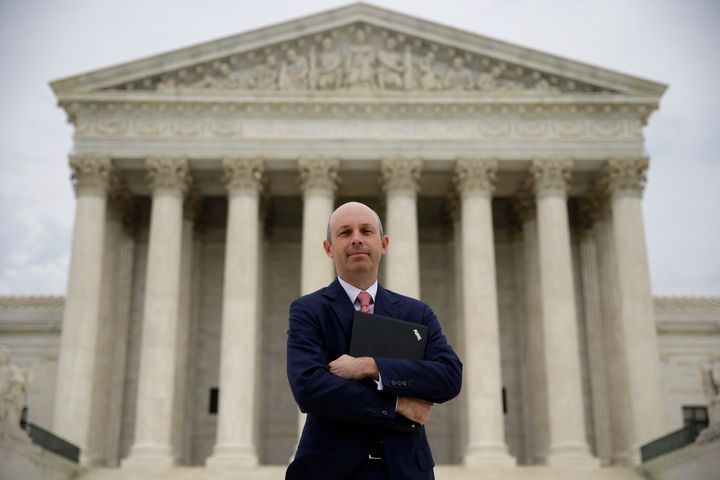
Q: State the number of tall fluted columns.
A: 8